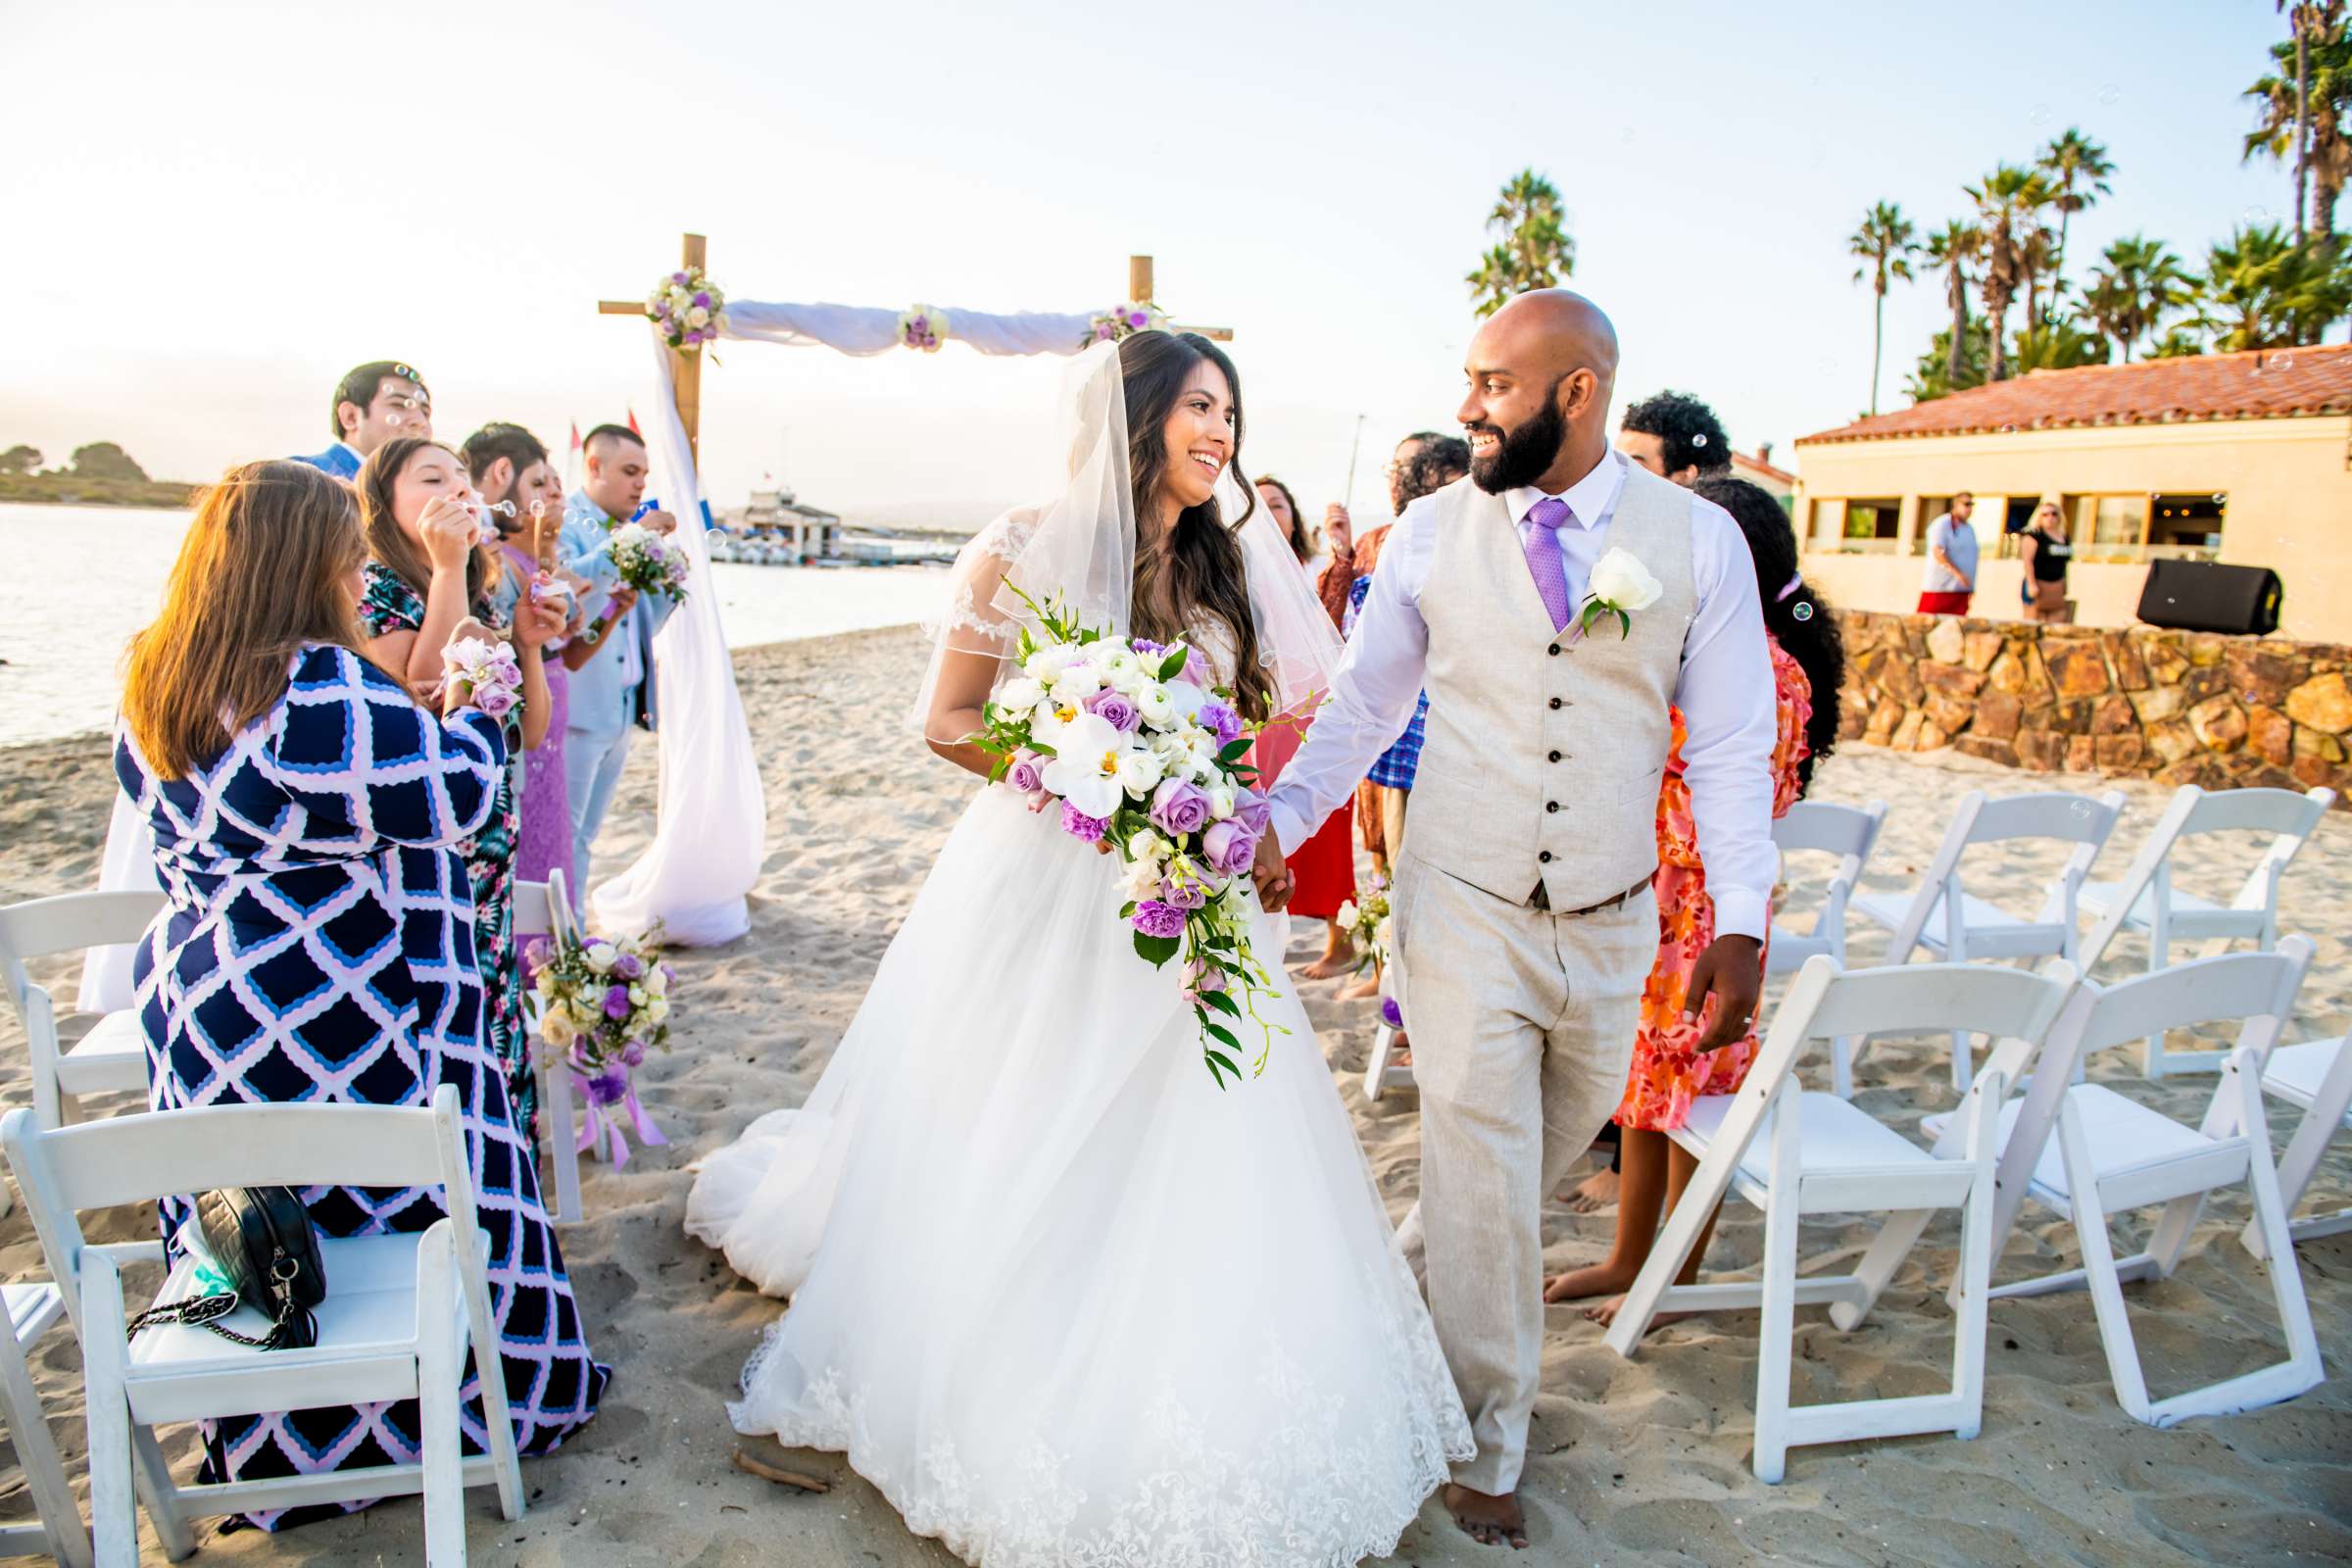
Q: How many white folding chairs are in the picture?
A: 11